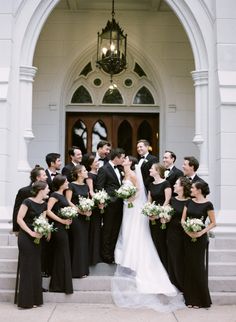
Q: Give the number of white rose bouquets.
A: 8